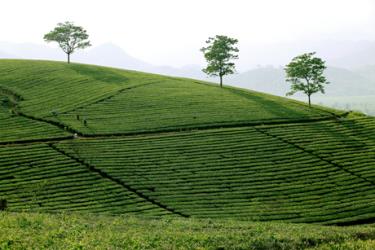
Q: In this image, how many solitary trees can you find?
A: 3